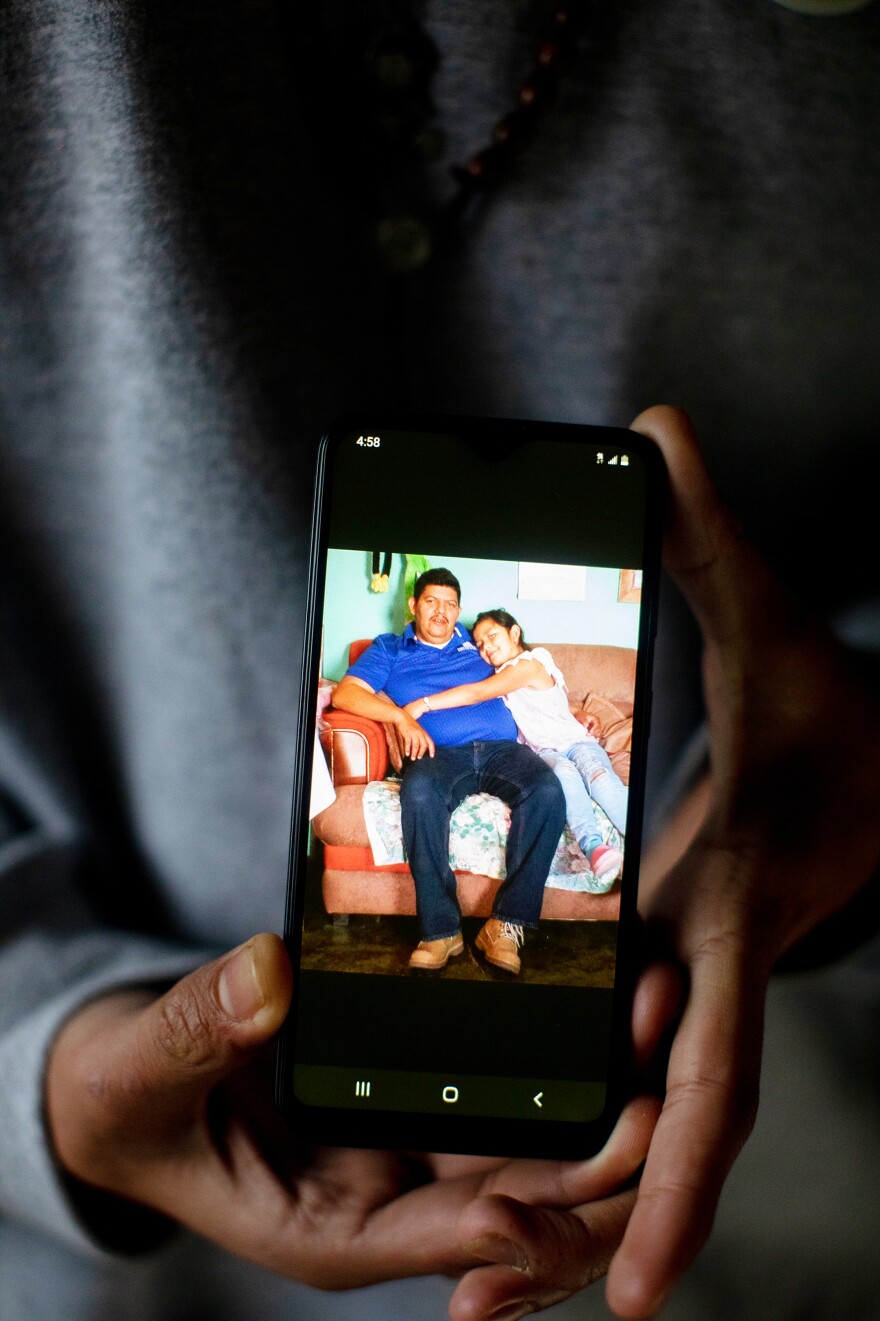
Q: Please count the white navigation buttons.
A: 3